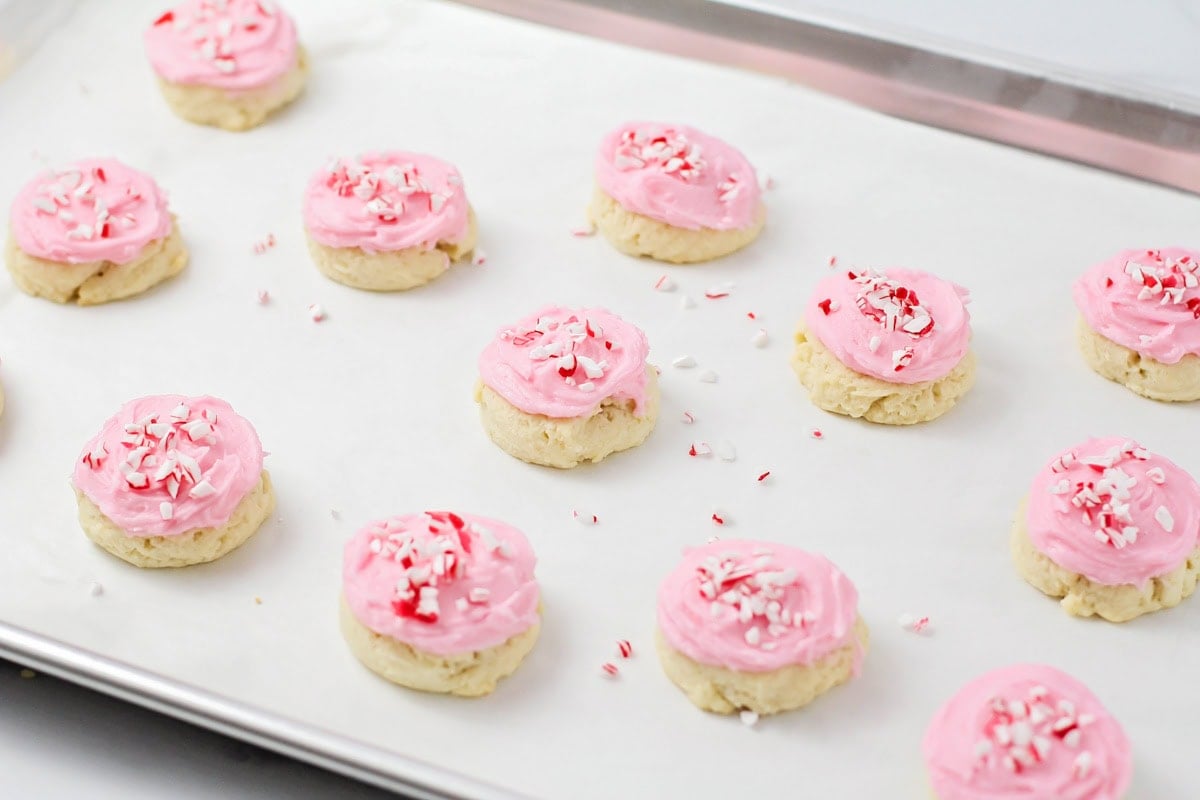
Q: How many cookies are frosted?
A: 12